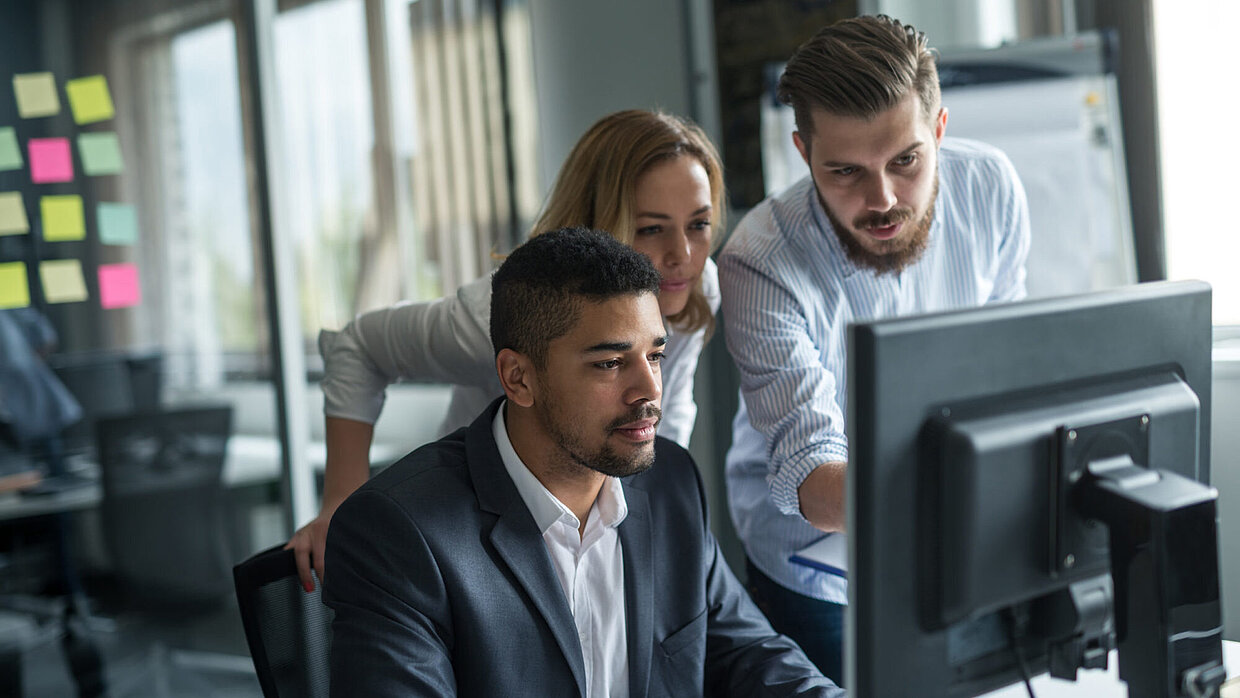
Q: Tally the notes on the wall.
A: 11